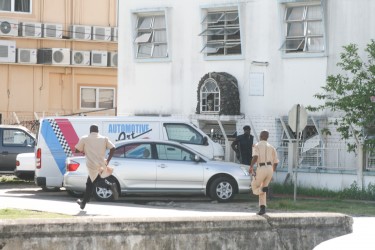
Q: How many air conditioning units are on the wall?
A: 12